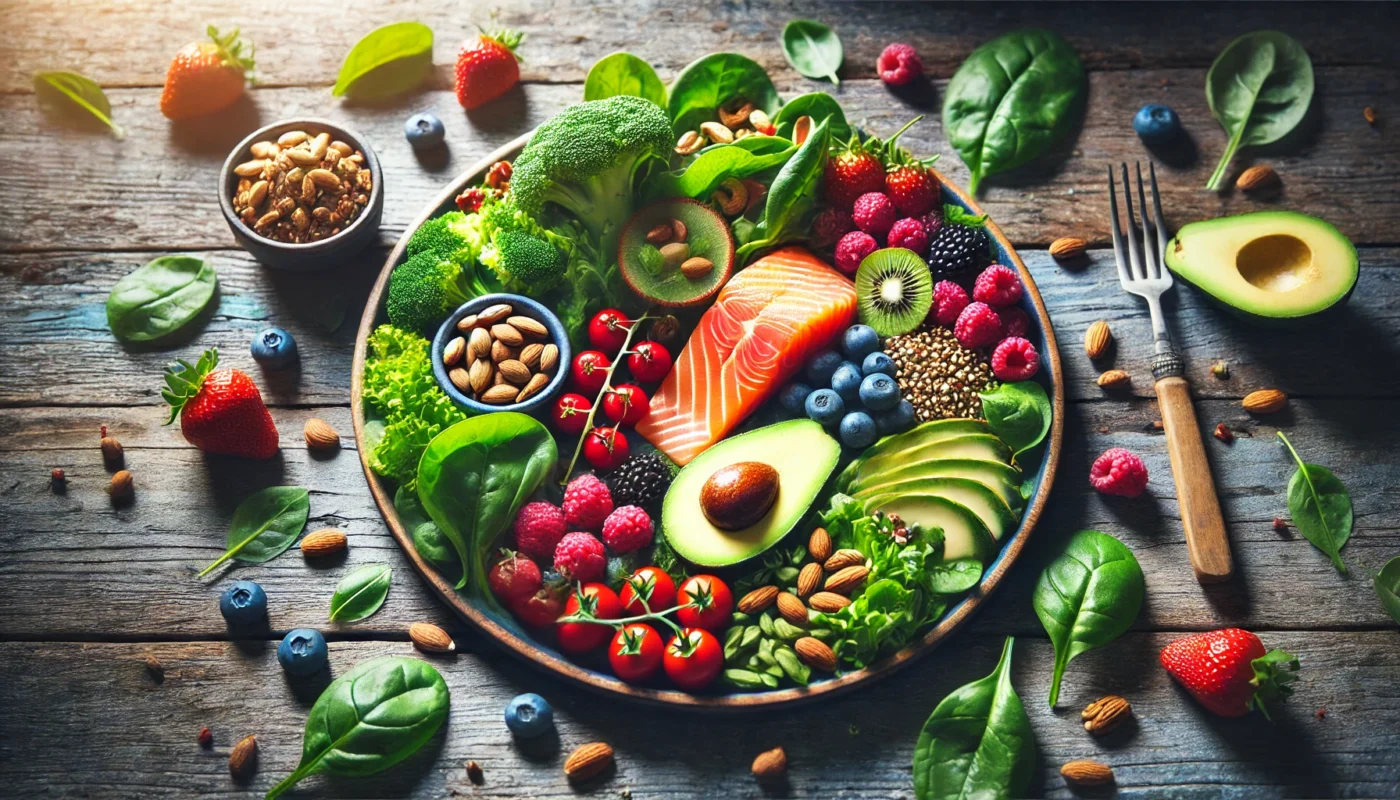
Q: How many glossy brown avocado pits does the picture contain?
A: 1